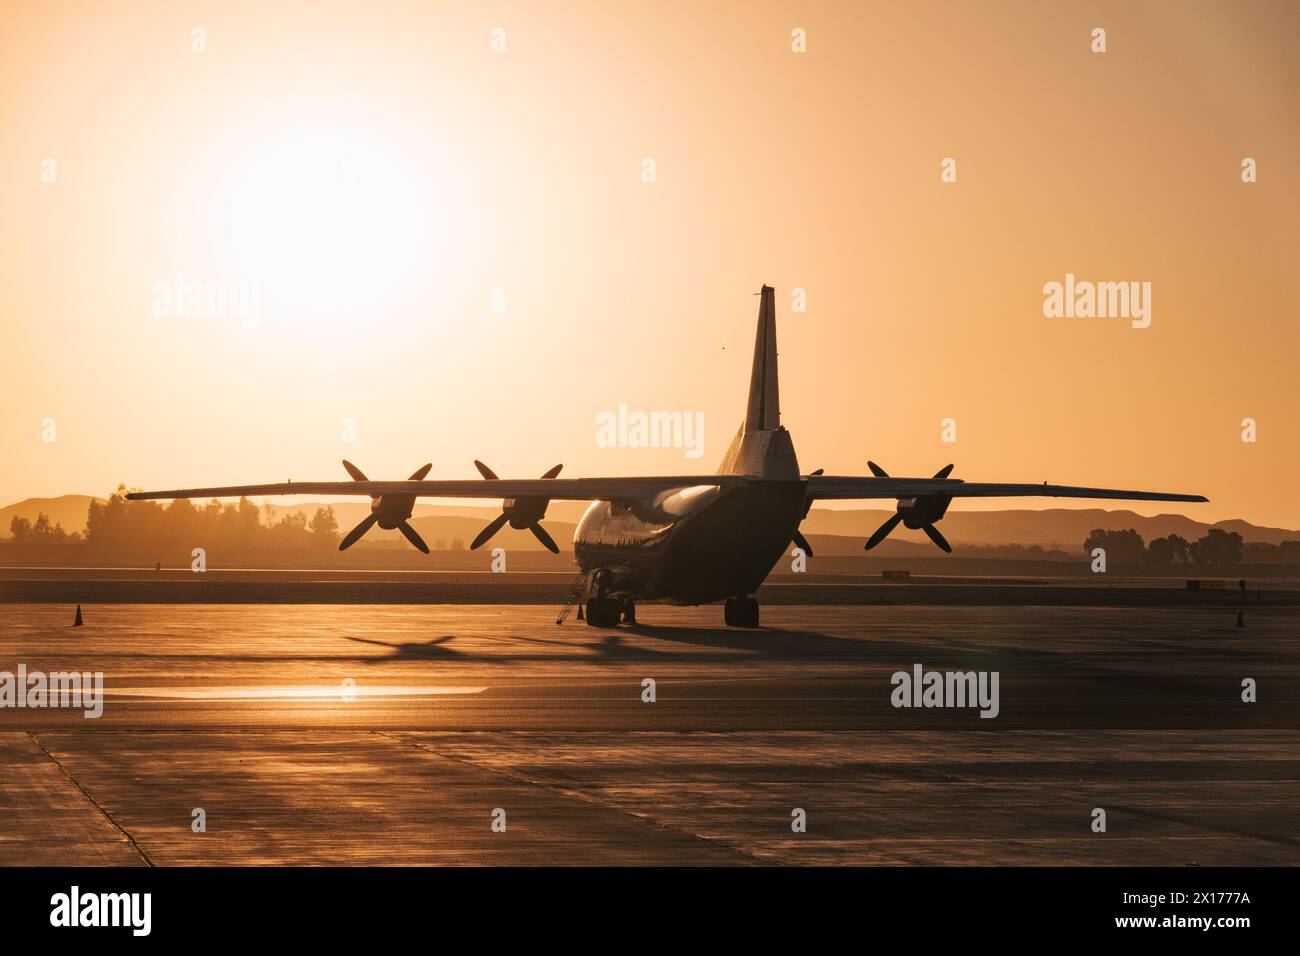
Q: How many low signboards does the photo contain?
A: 2